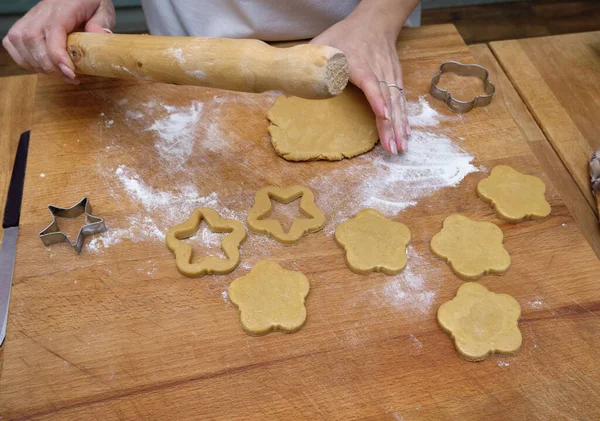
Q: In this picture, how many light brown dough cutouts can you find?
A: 7